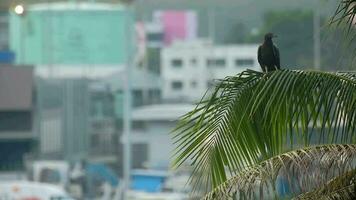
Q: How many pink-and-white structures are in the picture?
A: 1